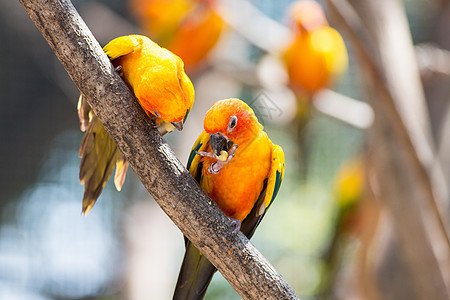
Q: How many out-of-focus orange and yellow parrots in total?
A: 4